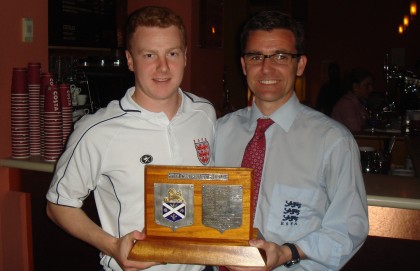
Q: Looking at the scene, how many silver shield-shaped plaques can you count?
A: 2